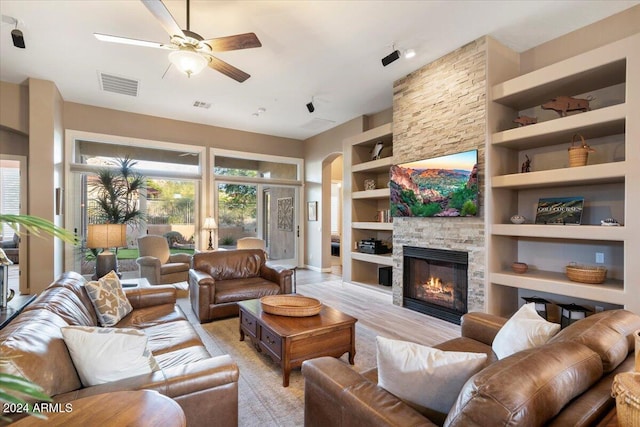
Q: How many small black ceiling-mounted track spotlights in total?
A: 3